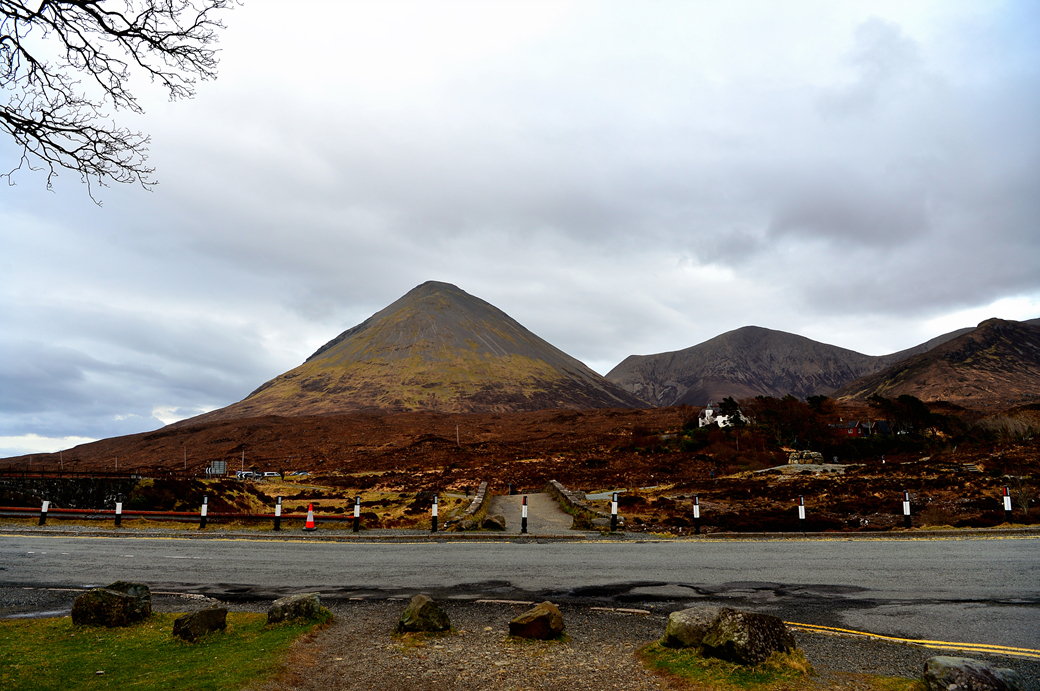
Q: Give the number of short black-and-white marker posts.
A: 12